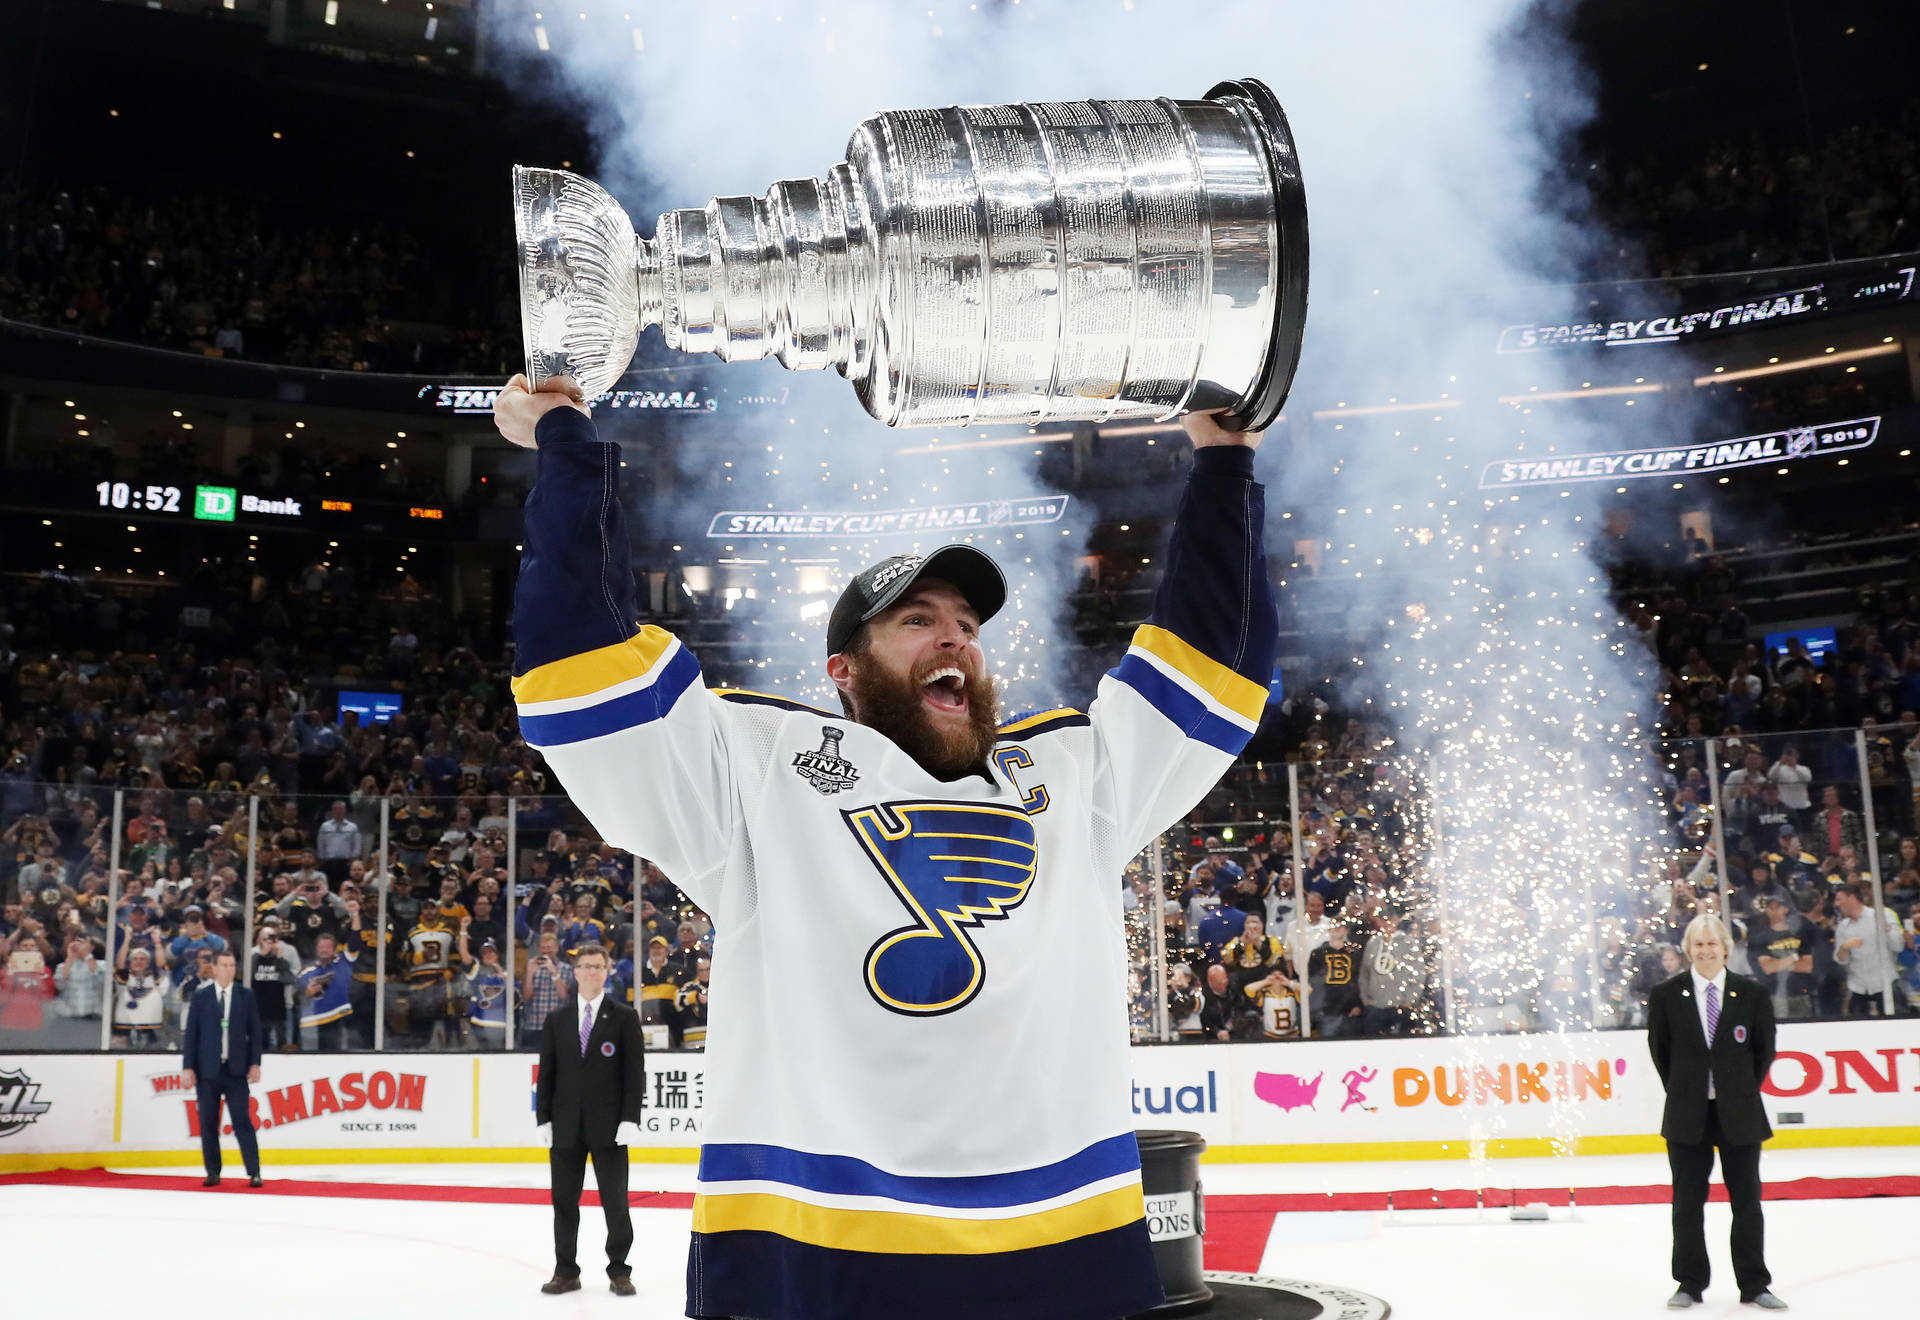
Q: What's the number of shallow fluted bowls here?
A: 1